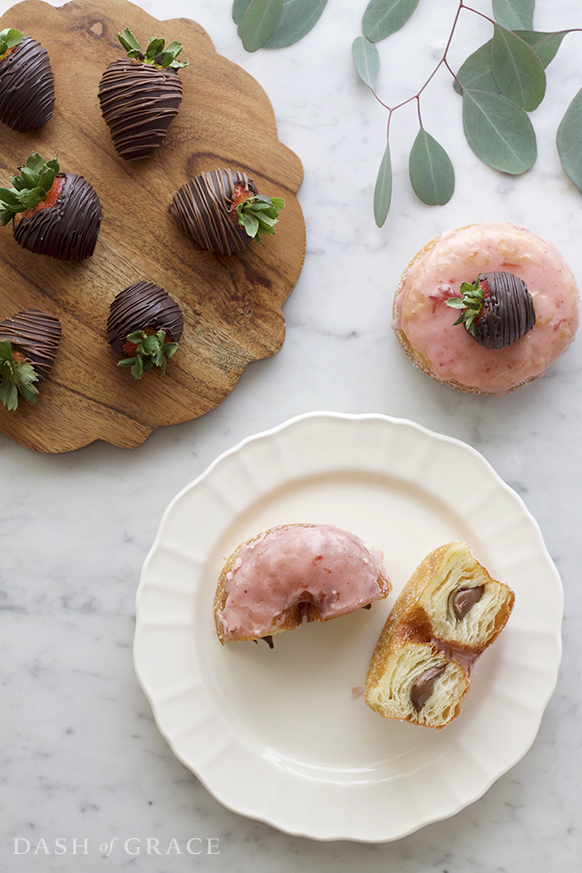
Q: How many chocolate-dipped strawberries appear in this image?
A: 7